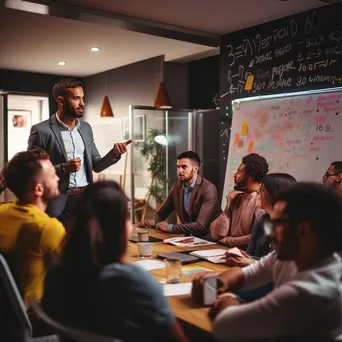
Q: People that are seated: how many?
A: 7